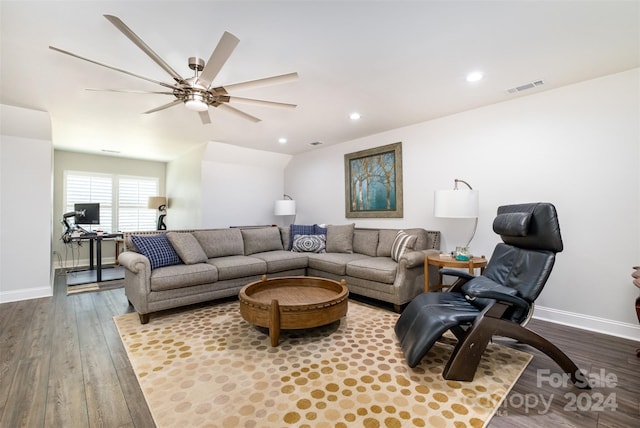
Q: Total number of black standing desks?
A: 1